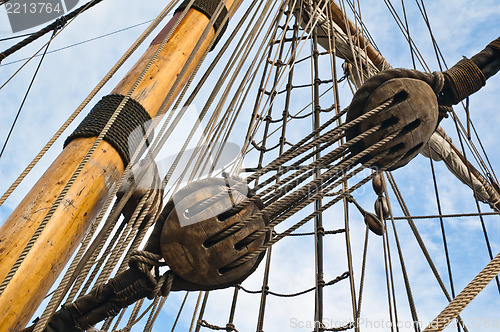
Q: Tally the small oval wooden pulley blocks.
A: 3